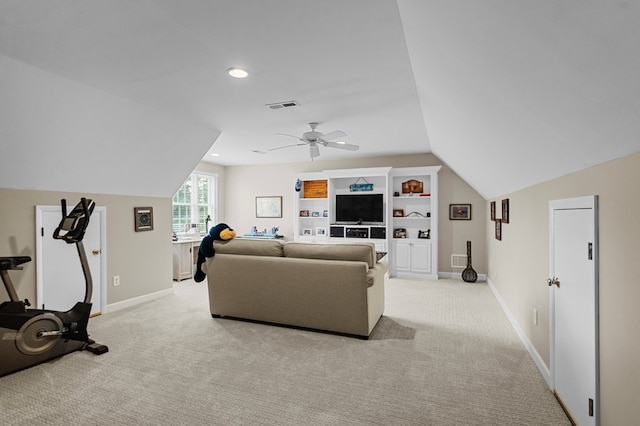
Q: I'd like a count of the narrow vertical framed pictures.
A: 3